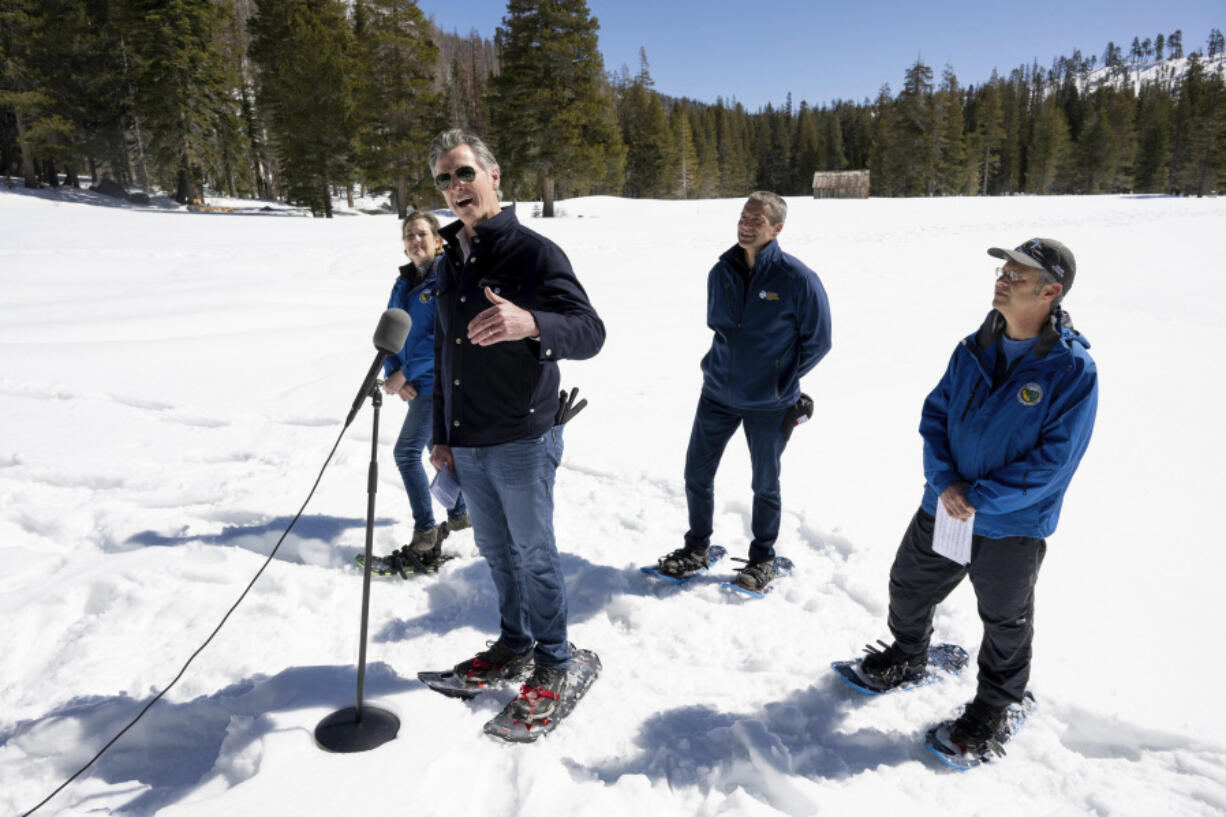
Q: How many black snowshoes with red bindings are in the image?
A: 2